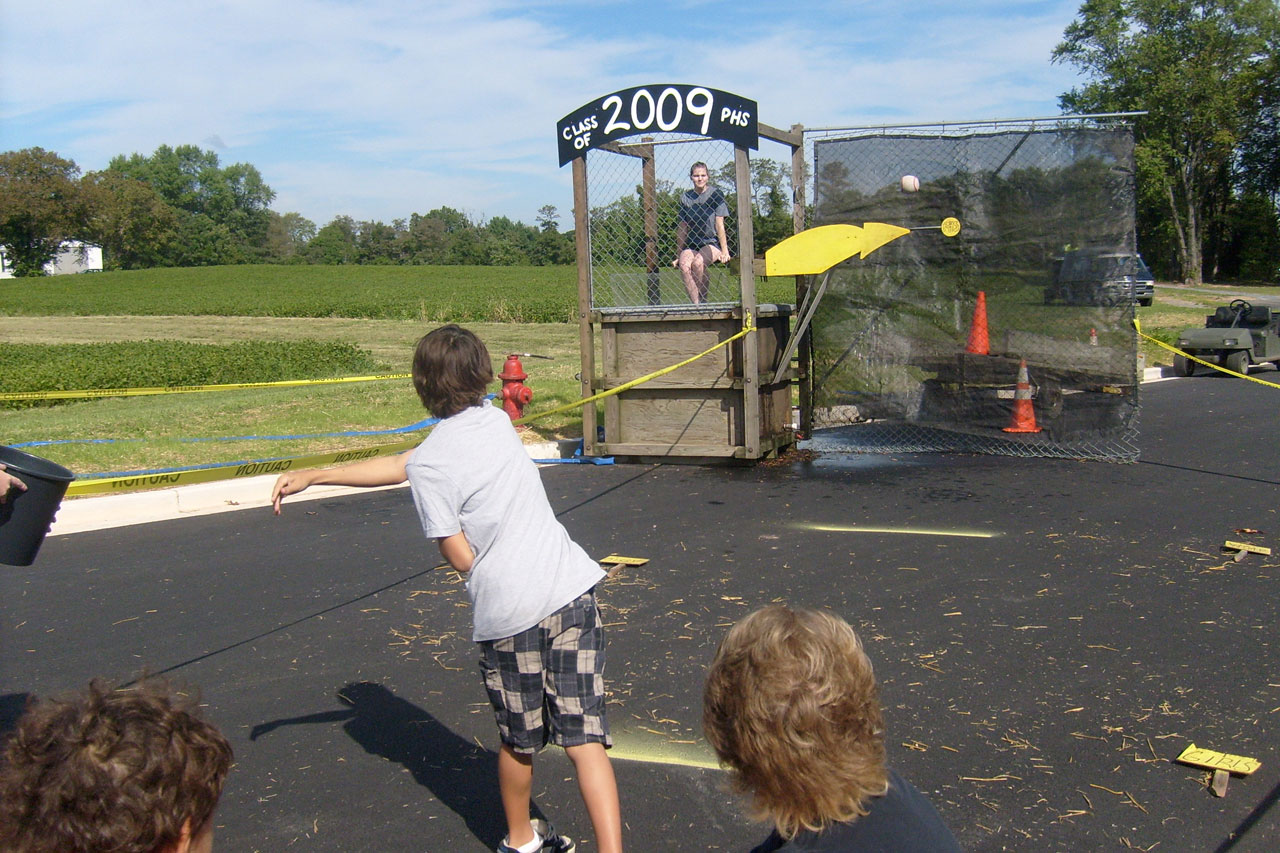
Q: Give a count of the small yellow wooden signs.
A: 3